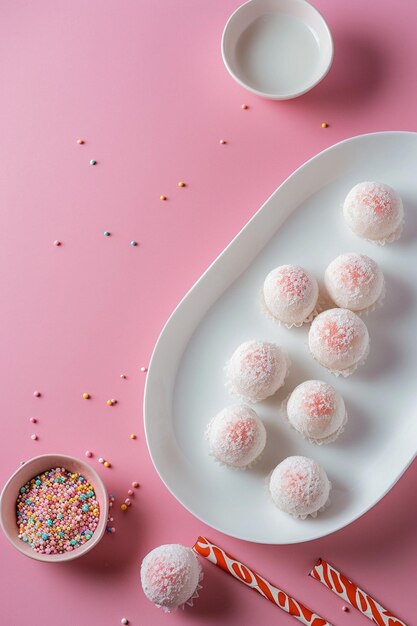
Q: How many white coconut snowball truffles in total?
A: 9